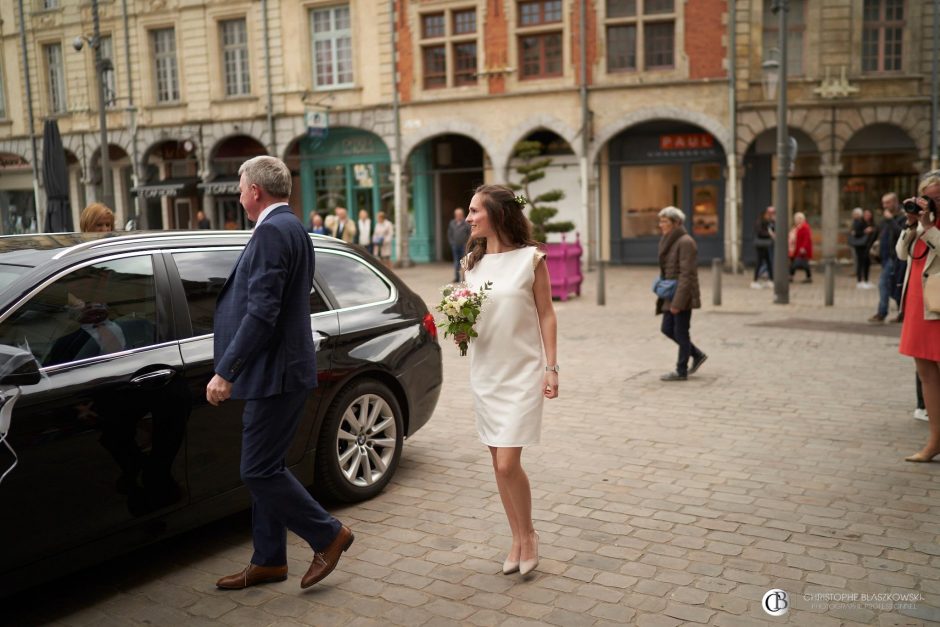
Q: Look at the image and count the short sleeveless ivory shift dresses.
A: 1